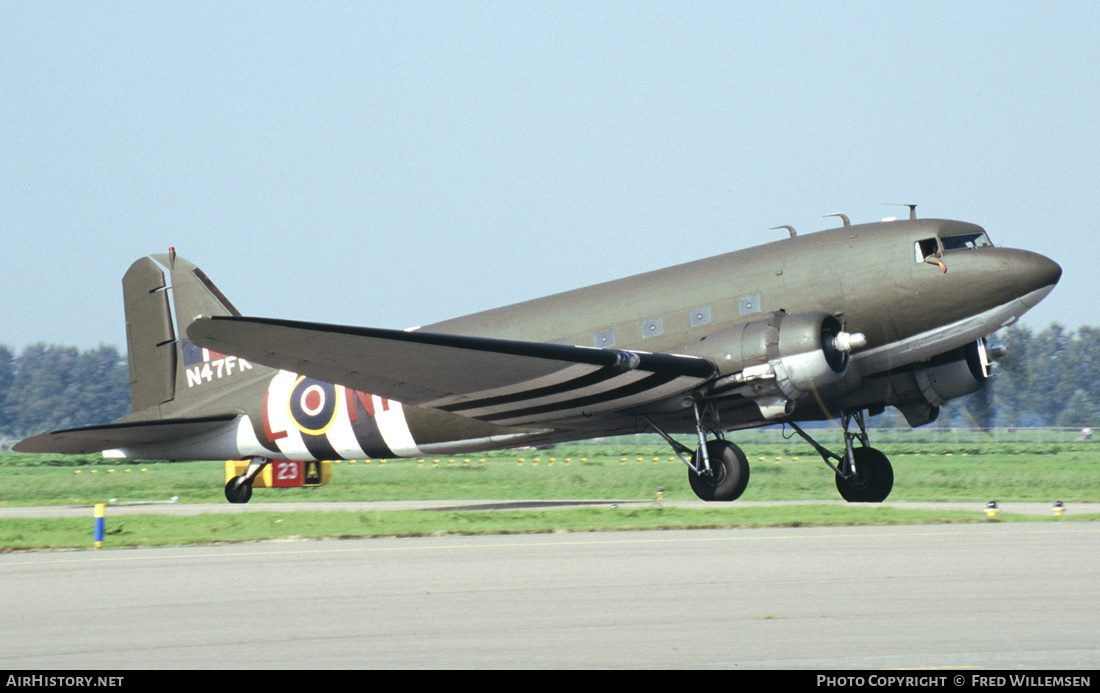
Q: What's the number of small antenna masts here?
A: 3